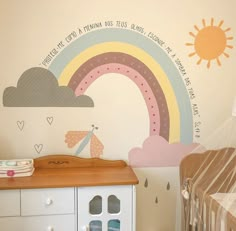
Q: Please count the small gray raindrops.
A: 3